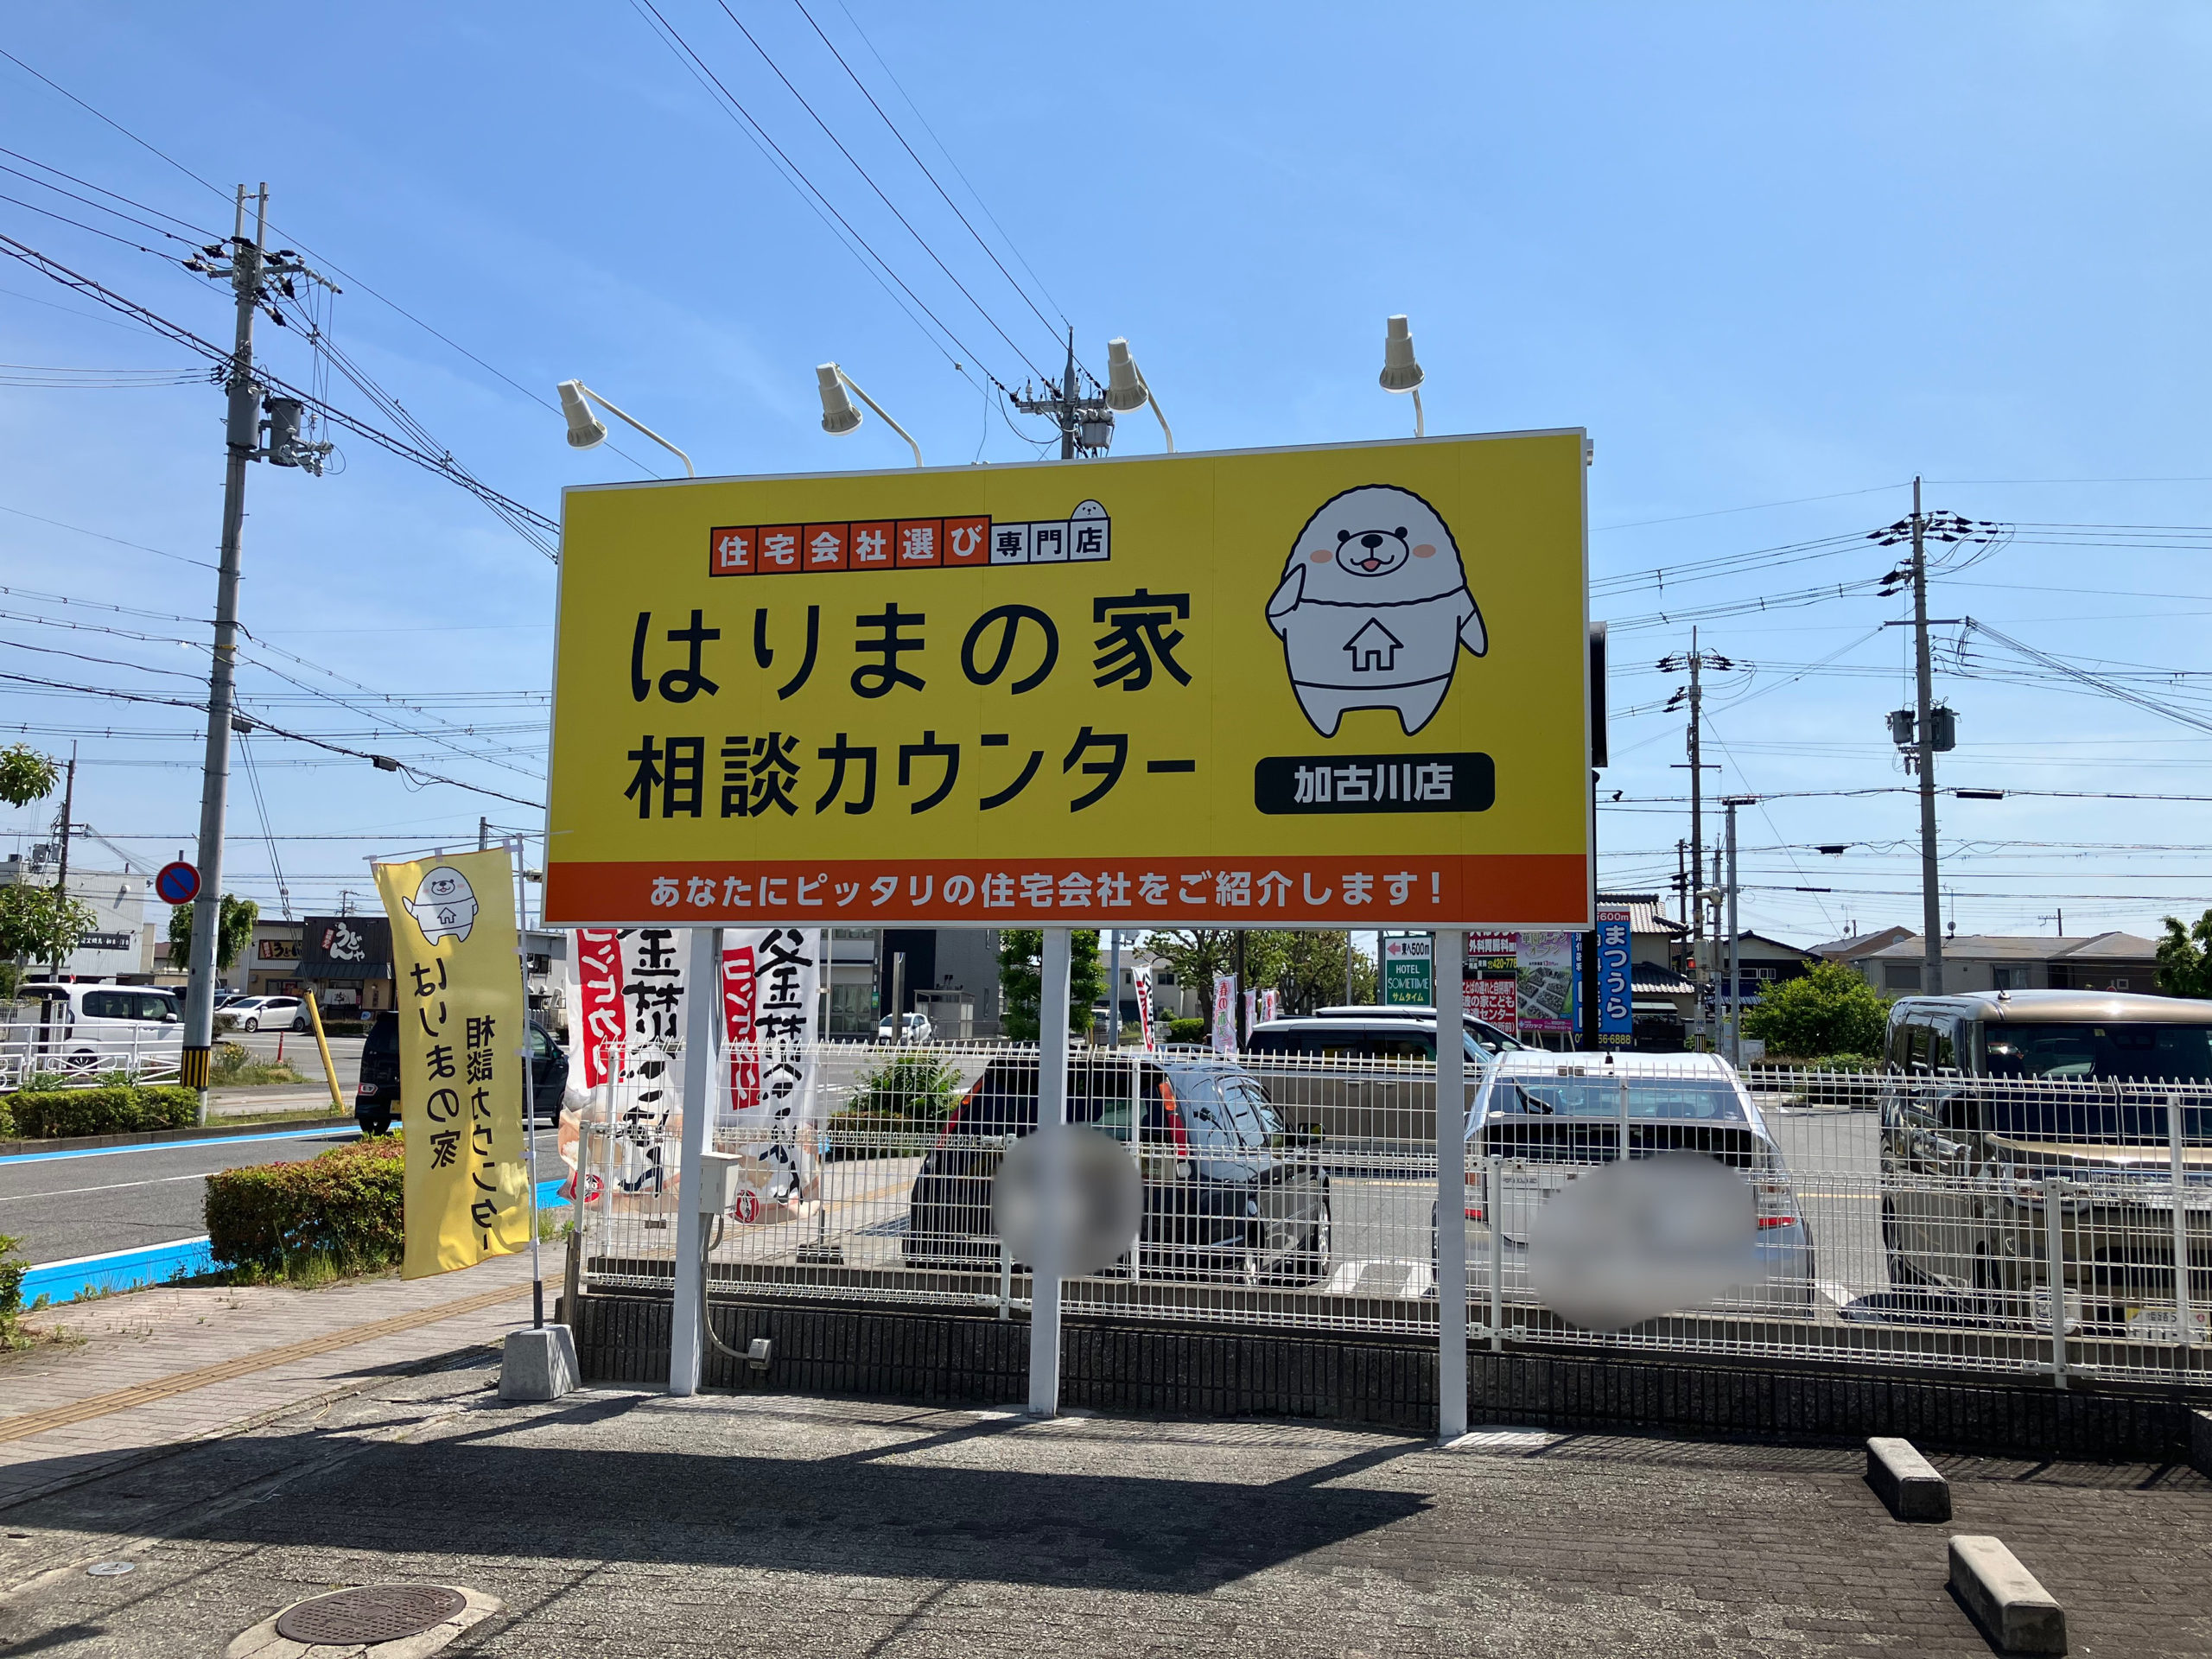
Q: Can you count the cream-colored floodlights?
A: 4